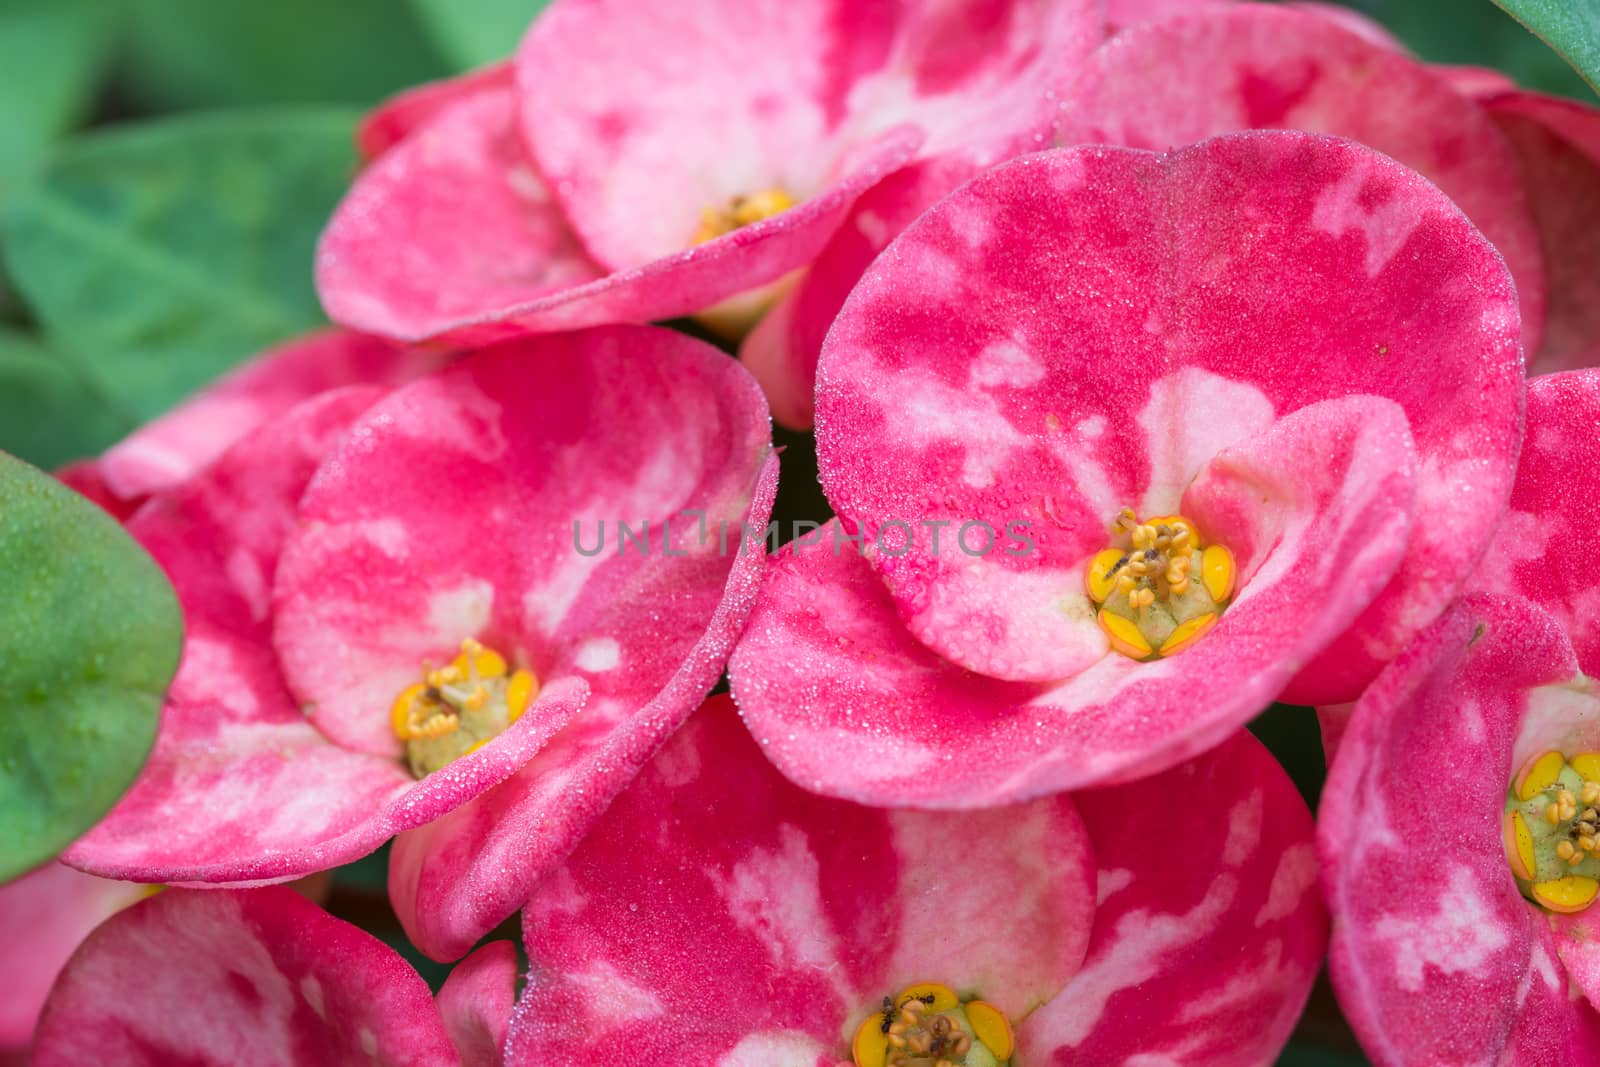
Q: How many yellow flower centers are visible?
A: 5